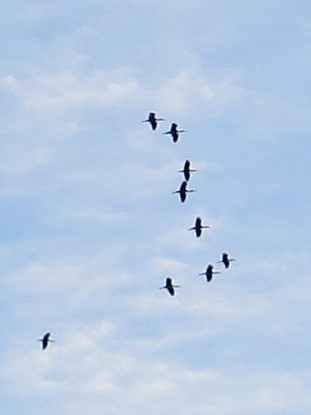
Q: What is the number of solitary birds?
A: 1